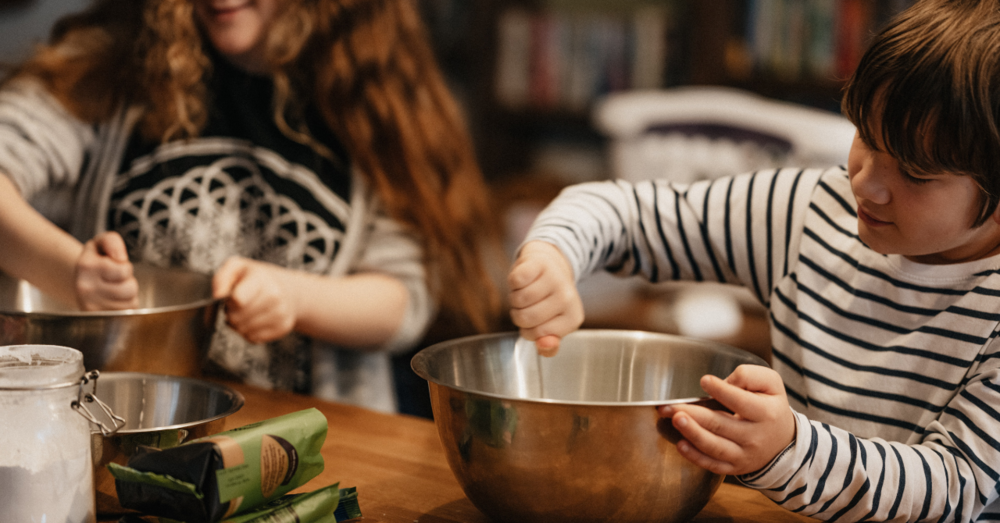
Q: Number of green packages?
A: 2